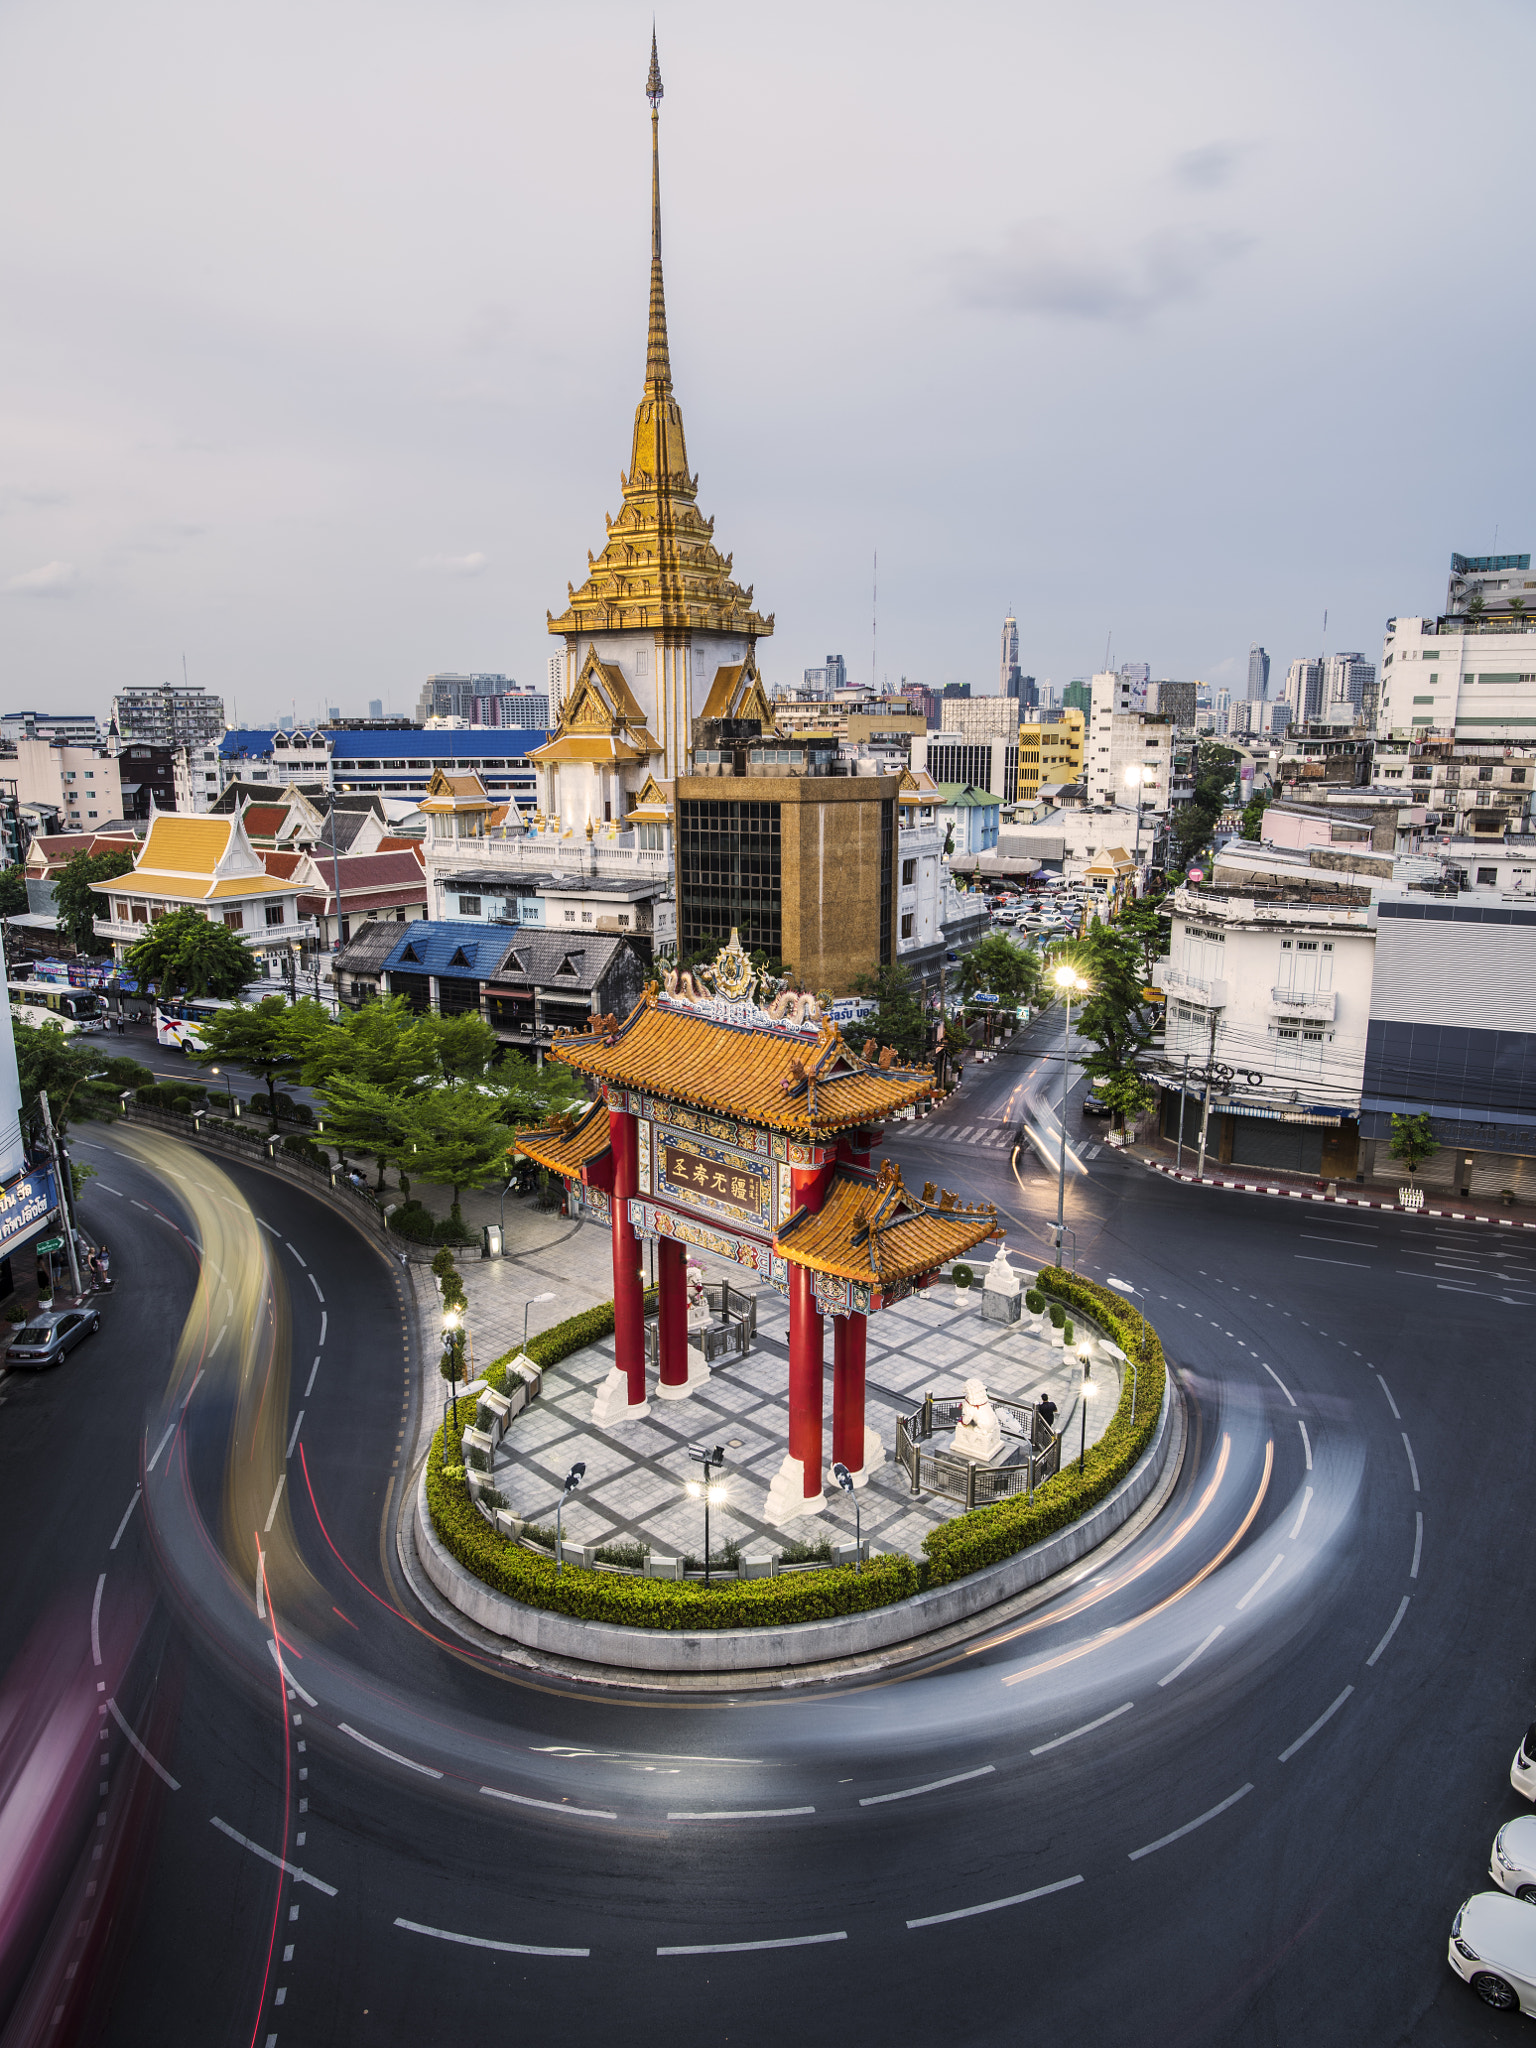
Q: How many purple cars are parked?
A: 0